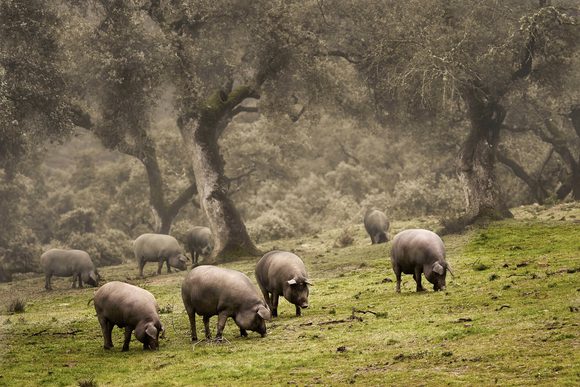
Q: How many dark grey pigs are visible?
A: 8